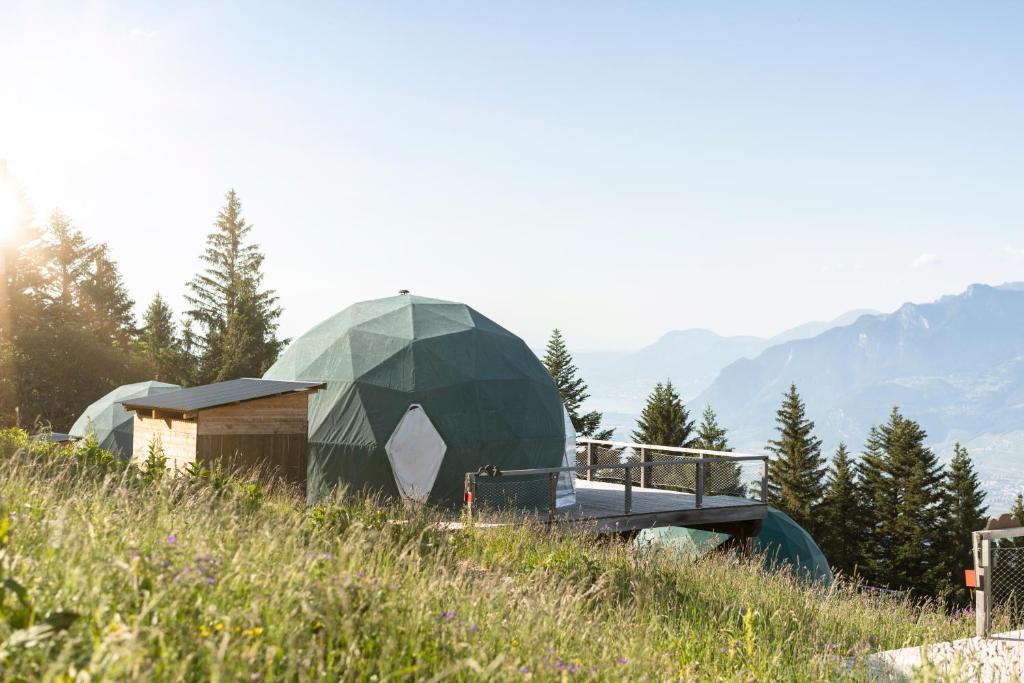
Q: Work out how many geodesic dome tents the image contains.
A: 3